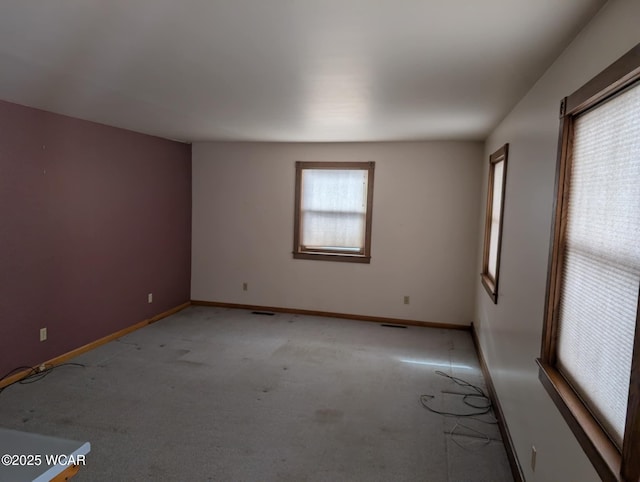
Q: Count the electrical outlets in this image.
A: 5